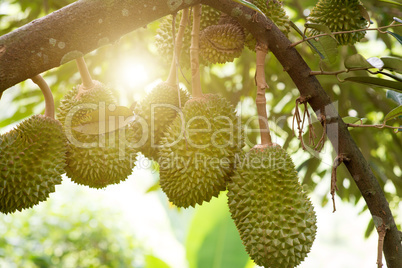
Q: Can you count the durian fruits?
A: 9